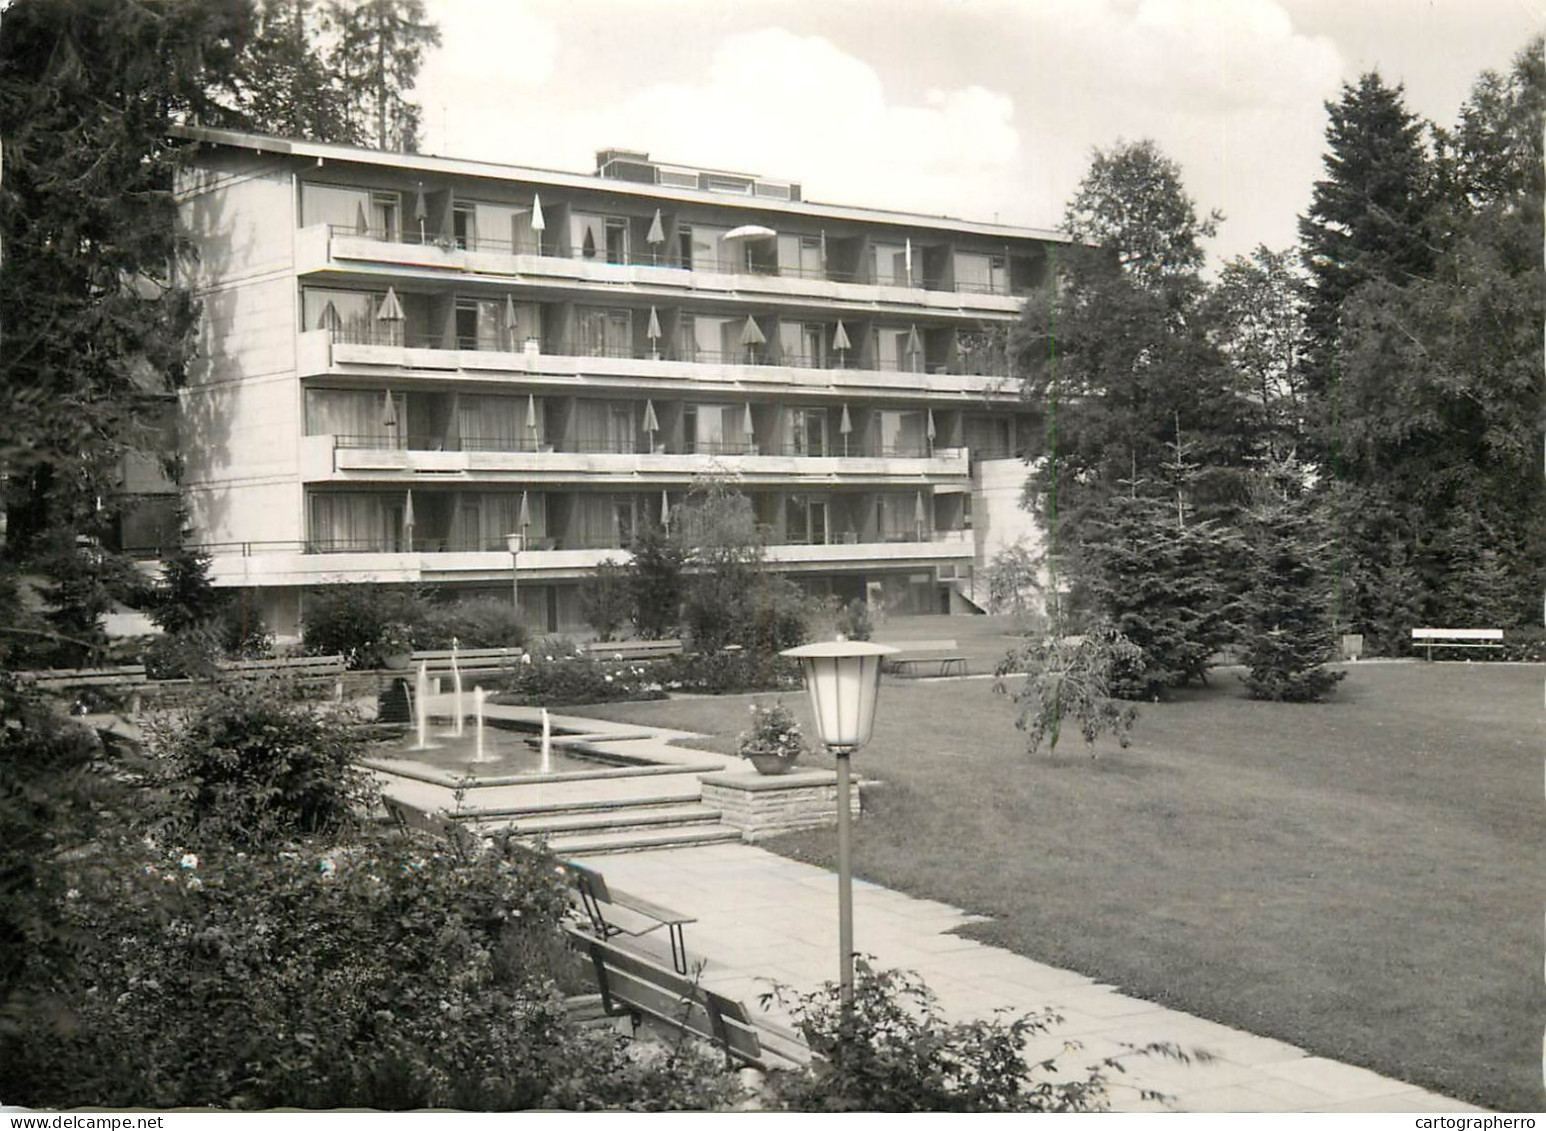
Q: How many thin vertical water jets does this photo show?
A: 4